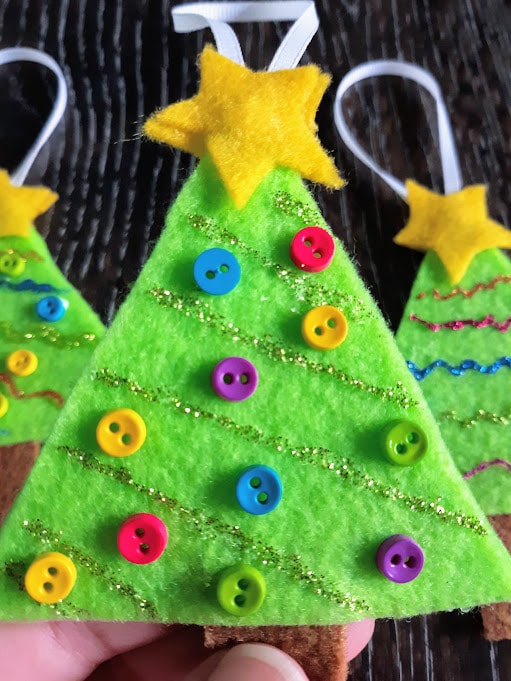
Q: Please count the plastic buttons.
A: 15